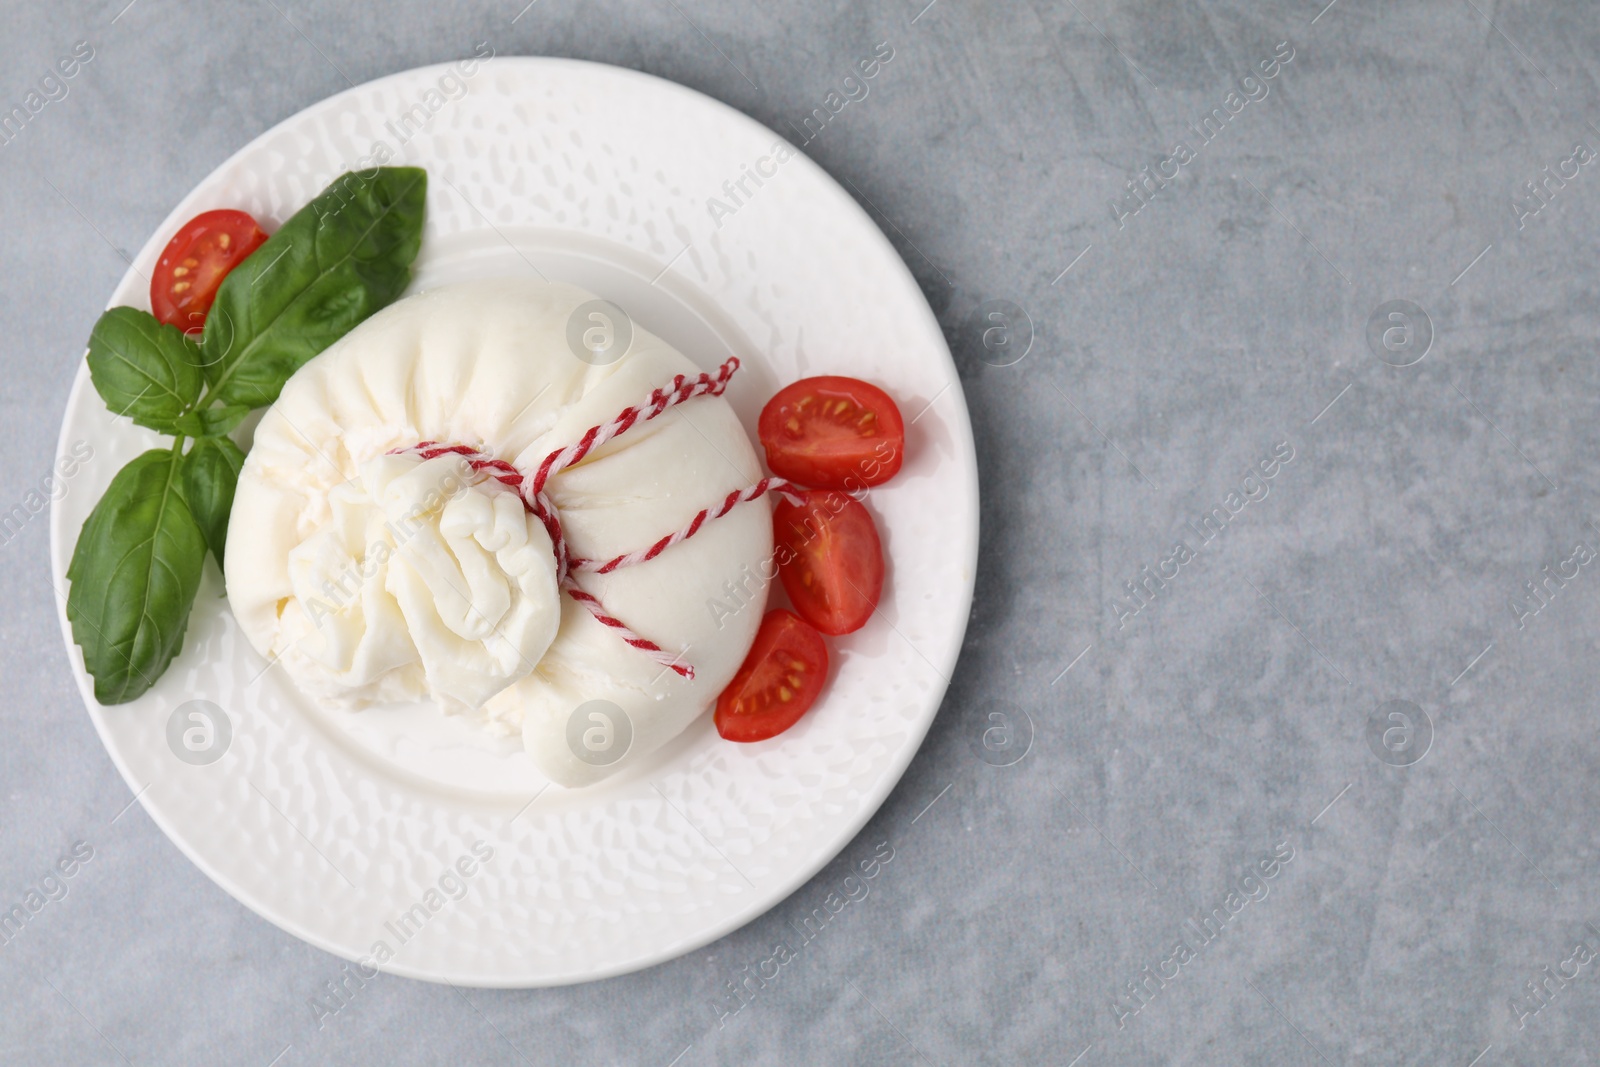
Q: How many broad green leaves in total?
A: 4